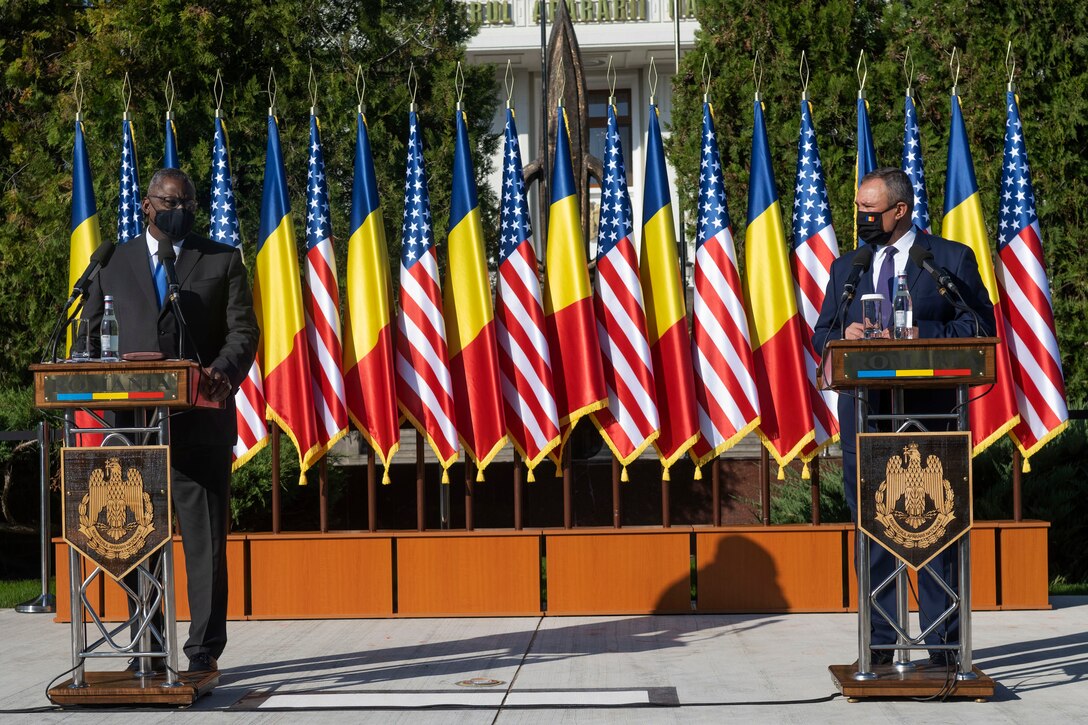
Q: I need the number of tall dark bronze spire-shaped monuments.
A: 1